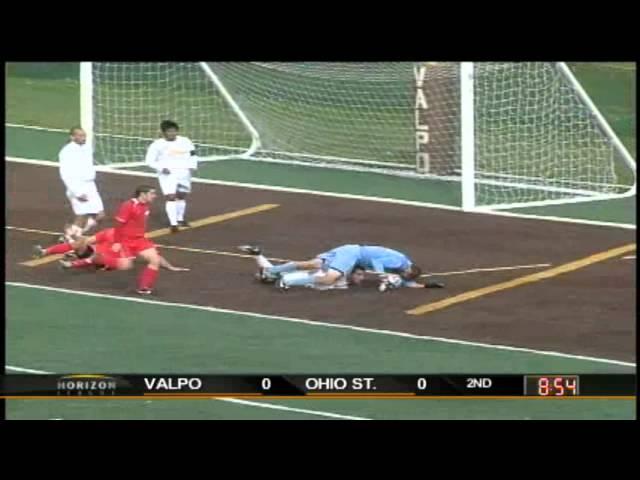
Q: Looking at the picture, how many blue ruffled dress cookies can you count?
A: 0